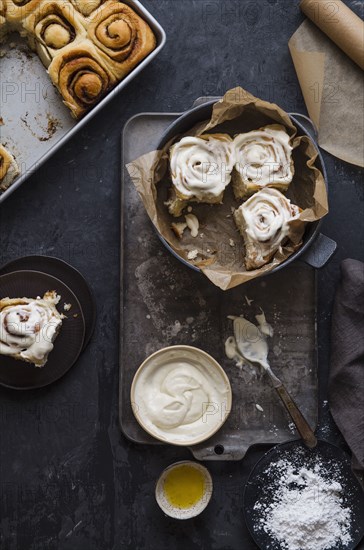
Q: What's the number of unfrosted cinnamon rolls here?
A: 6